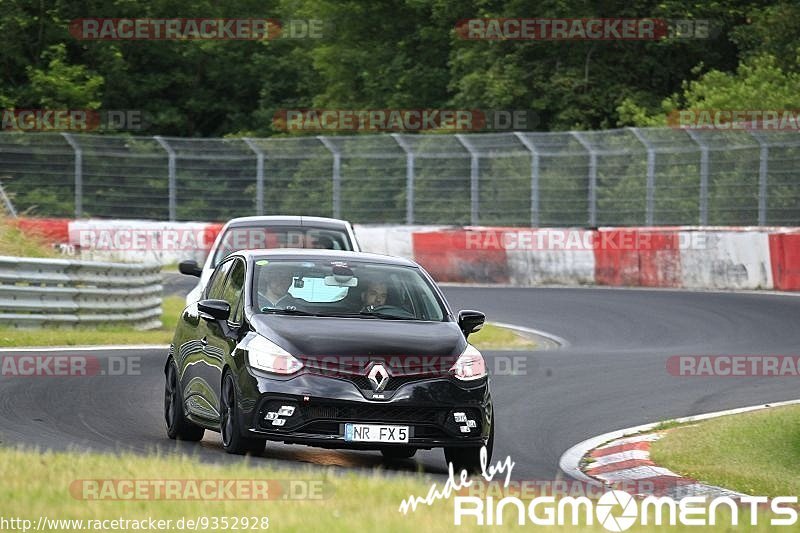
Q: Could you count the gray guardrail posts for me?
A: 11